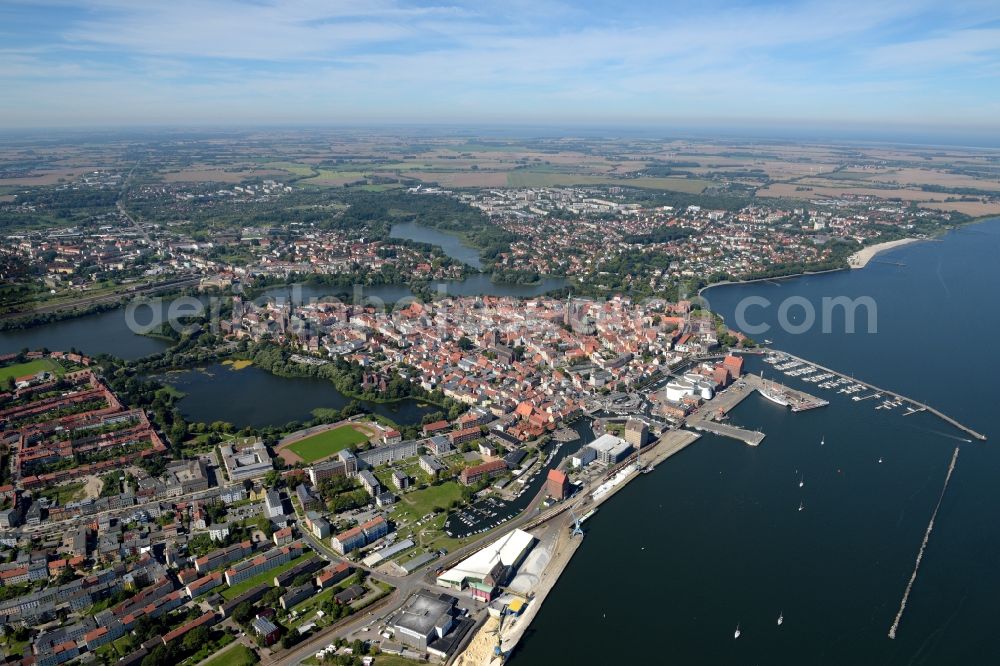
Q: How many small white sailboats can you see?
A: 6